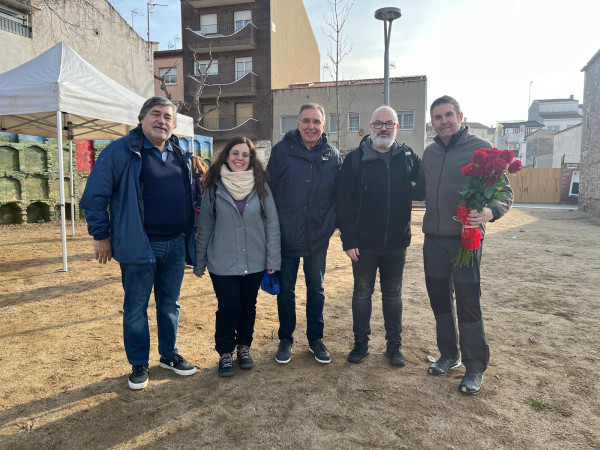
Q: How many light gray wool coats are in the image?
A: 1